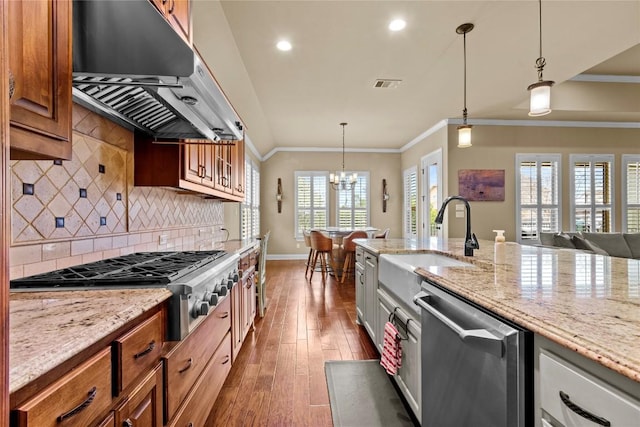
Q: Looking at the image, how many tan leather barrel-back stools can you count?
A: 4